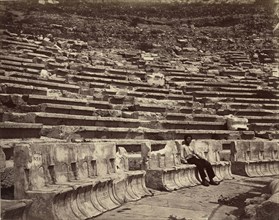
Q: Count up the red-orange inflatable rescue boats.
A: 0